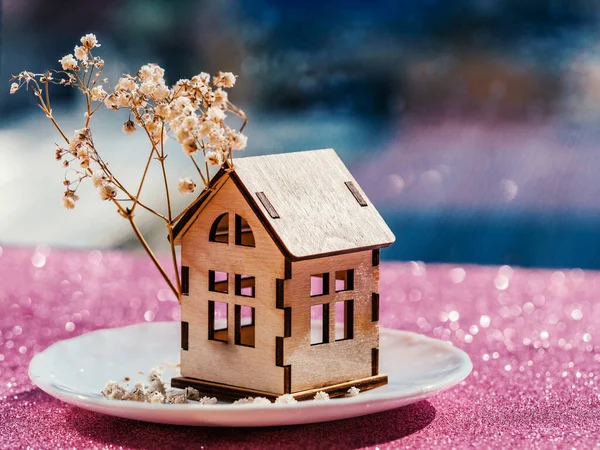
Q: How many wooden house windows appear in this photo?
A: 3